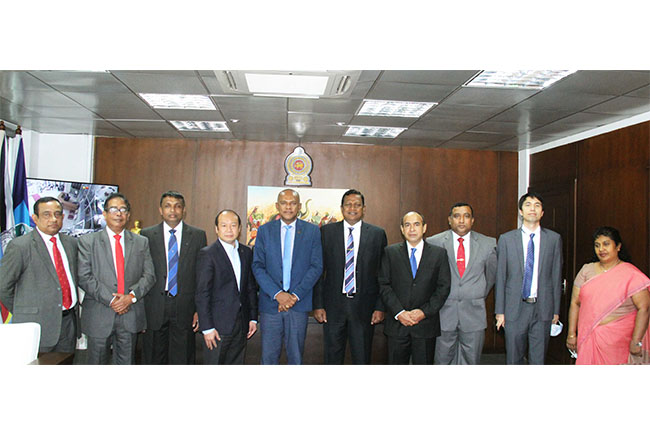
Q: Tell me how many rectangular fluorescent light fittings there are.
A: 5